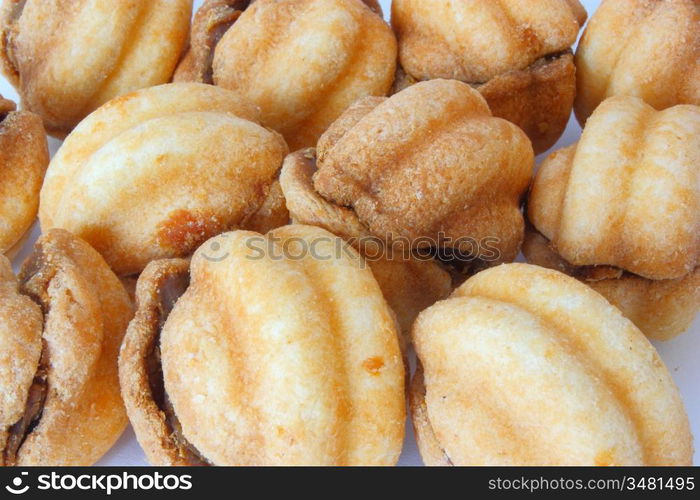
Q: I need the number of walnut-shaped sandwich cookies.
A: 11